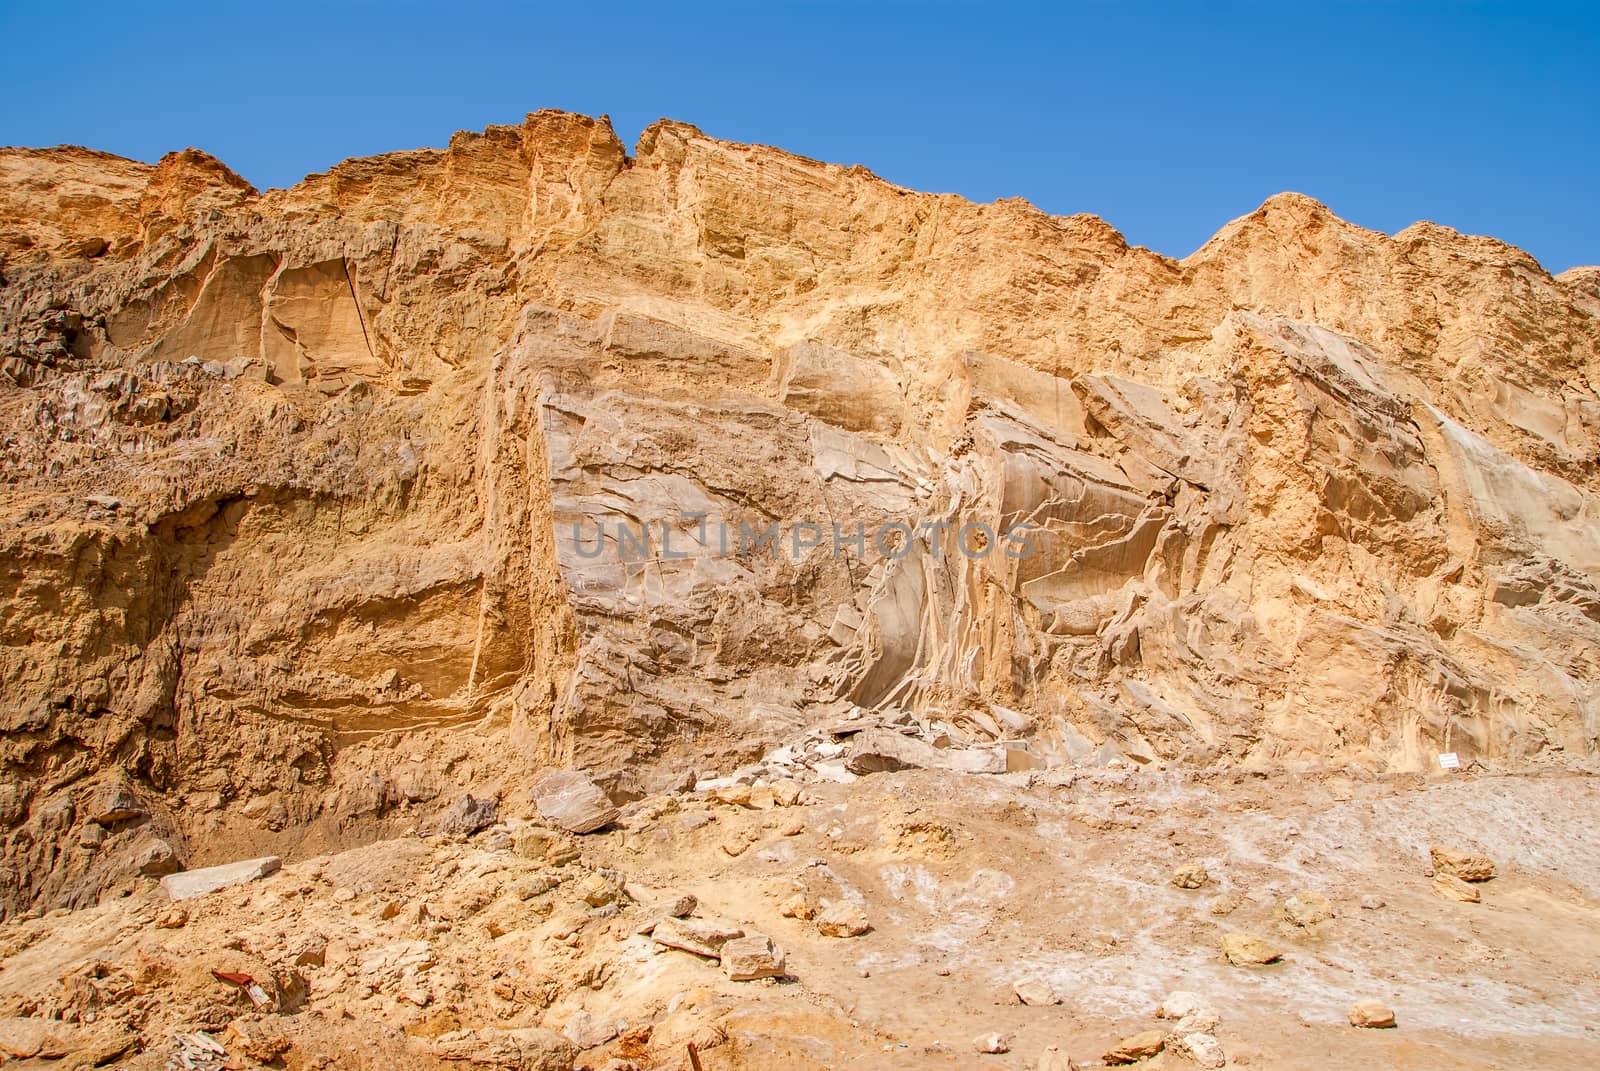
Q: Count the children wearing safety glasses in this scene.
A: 0